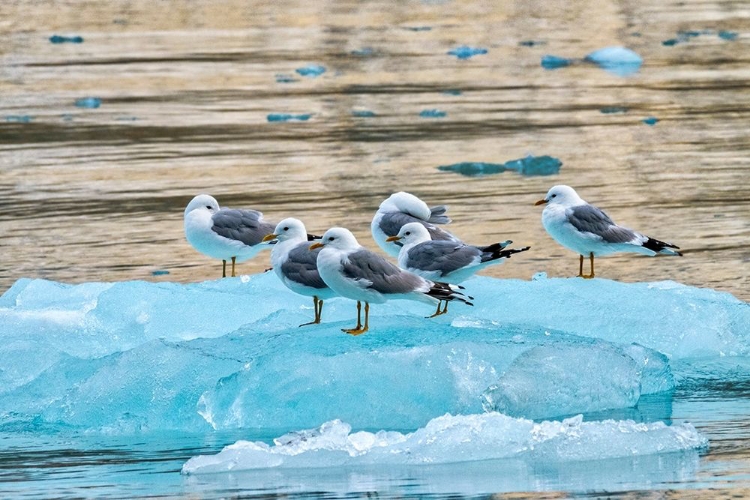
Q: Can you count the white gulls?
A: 6